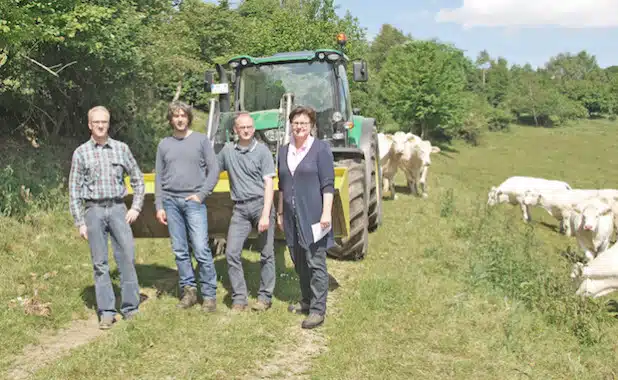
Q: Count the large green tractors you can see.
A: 1